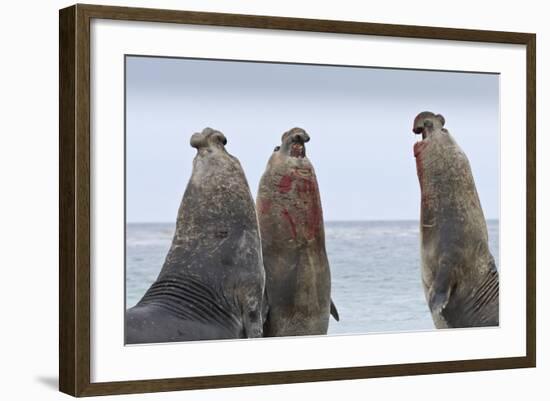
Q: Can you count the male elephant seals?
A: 3